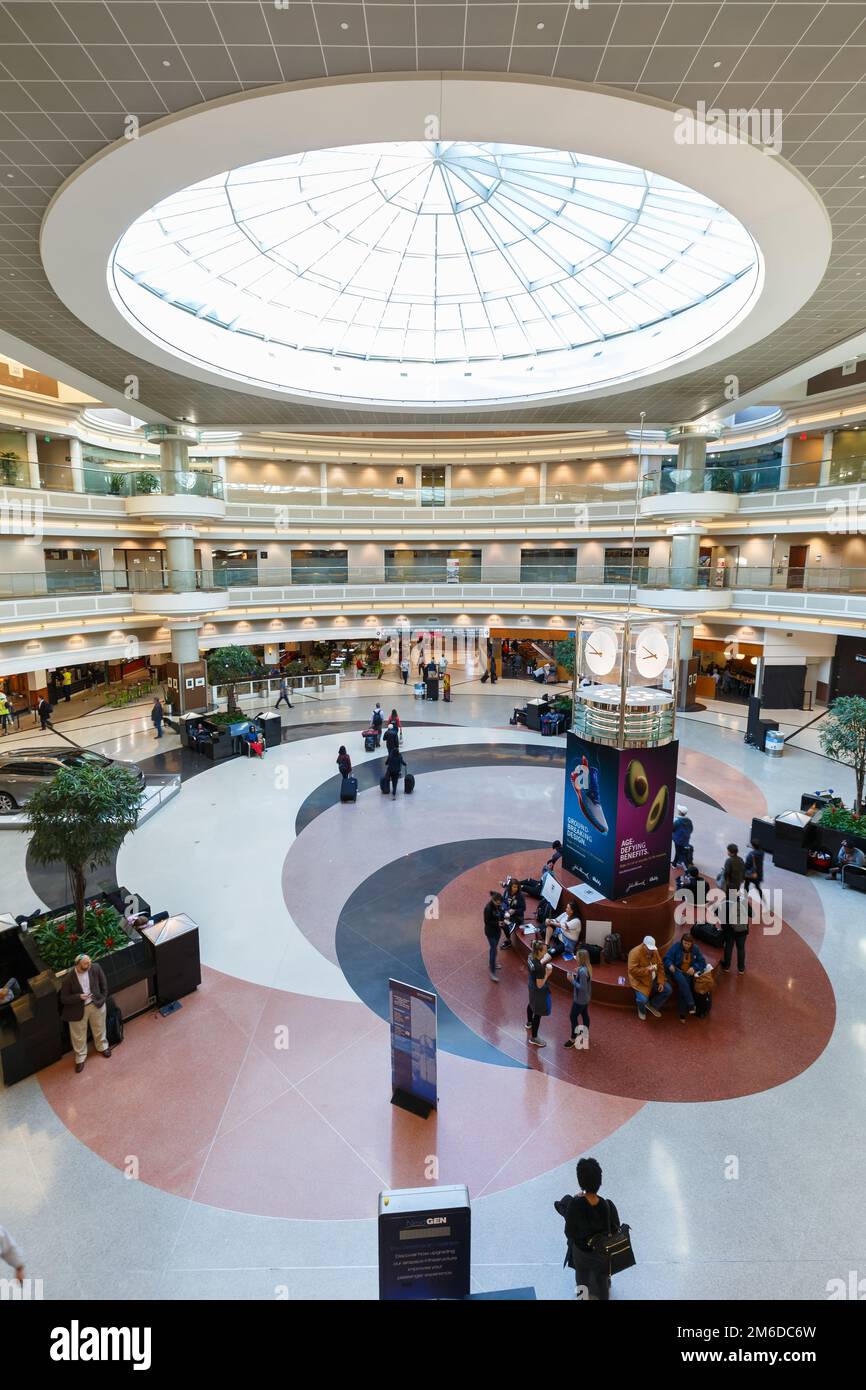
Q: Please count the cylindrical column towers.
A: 2